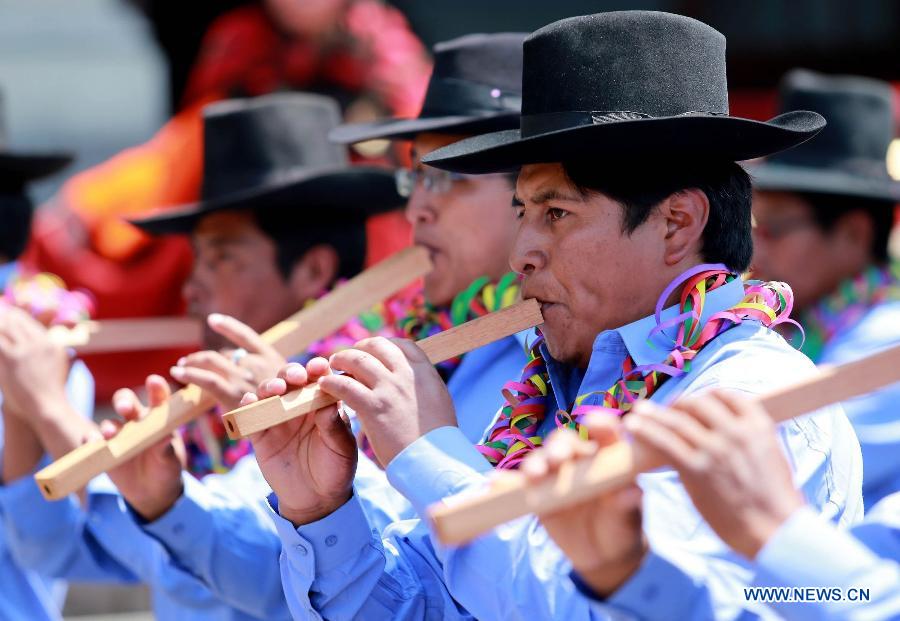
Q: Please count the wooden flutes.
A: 4